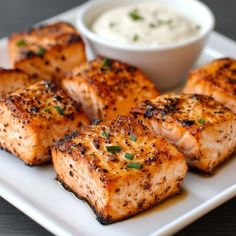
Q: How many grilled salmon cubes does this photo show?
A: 7